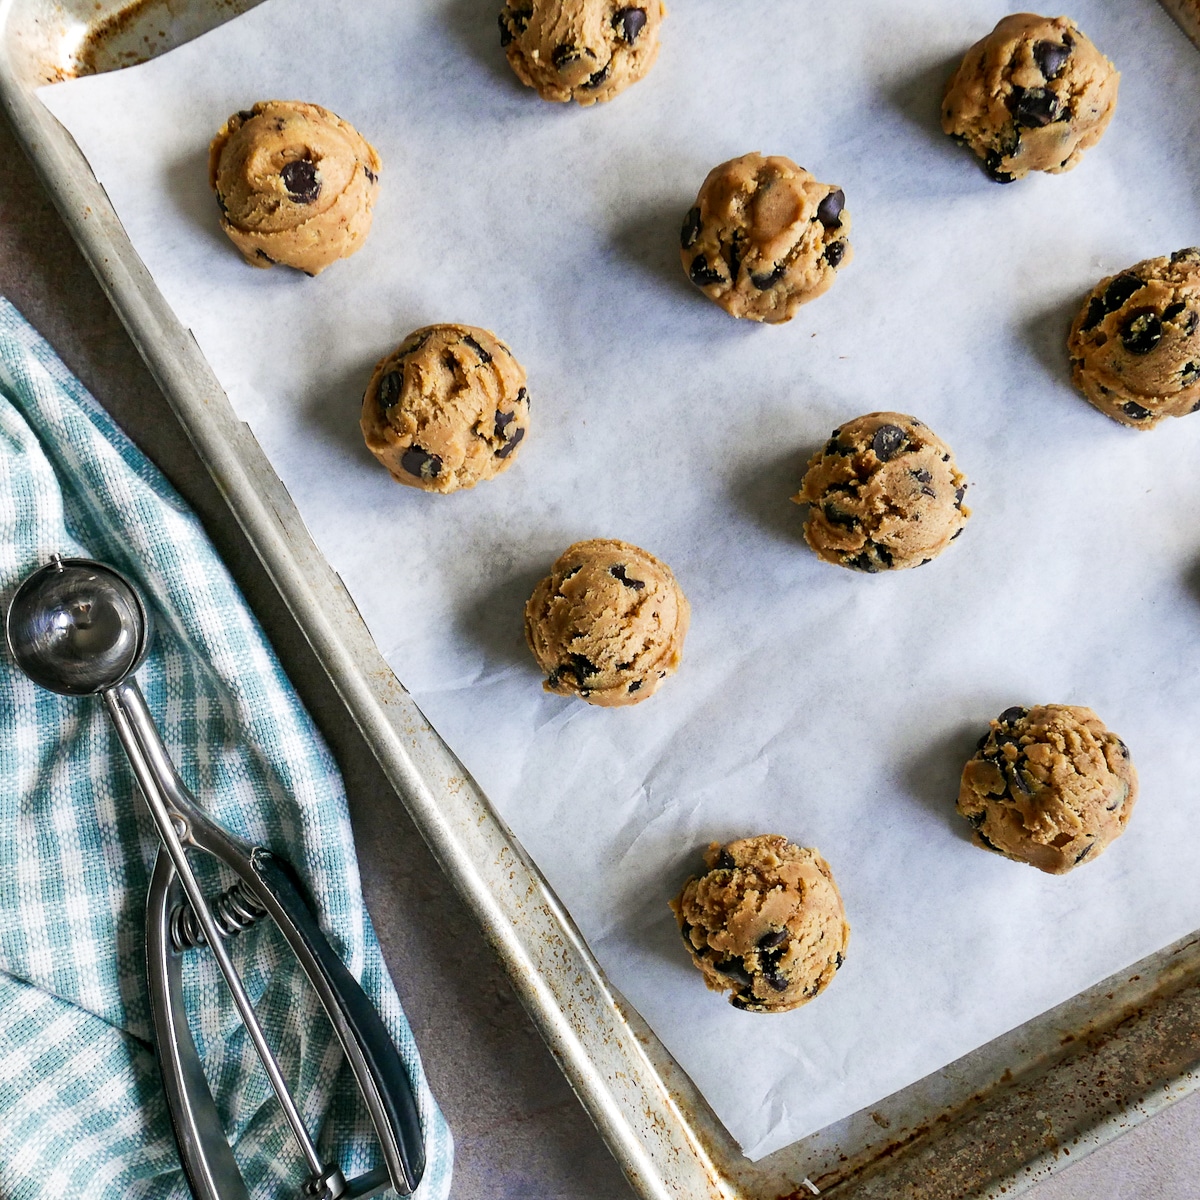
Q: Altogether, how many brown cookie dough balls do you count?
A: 10